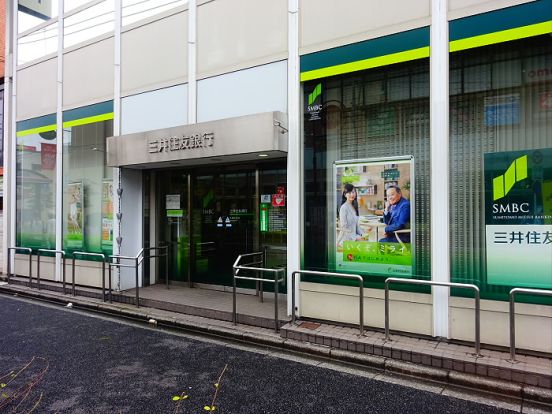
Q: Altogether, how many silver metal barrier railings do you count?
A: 8